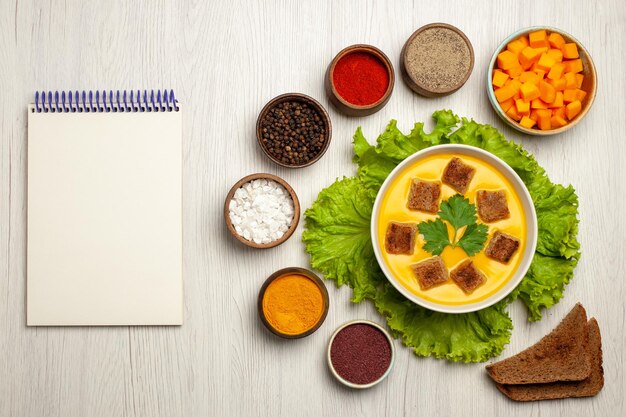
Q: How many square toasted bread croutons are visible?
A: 7